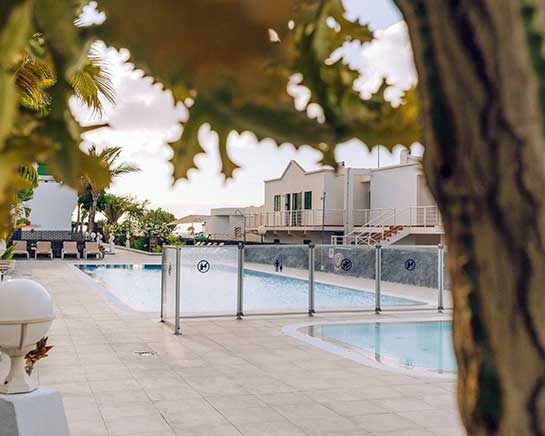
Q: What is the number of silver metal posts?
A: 6